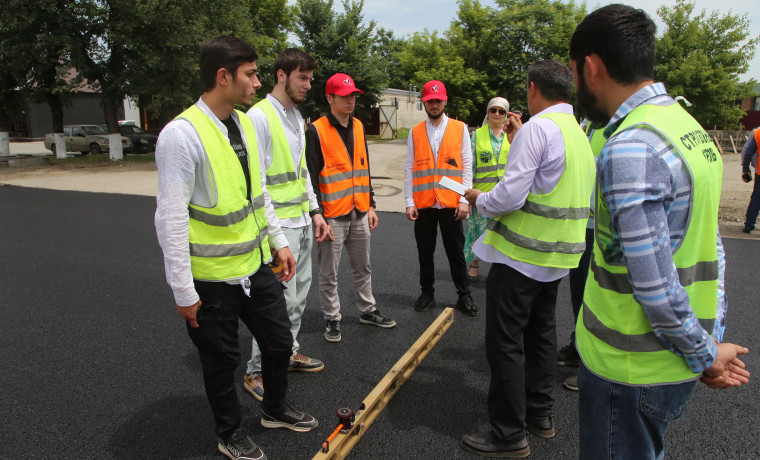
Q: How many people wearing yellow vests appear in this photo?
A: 6